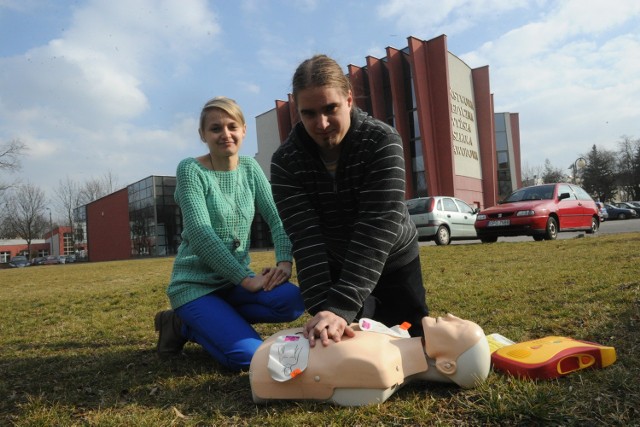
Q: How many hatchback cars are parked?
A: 2